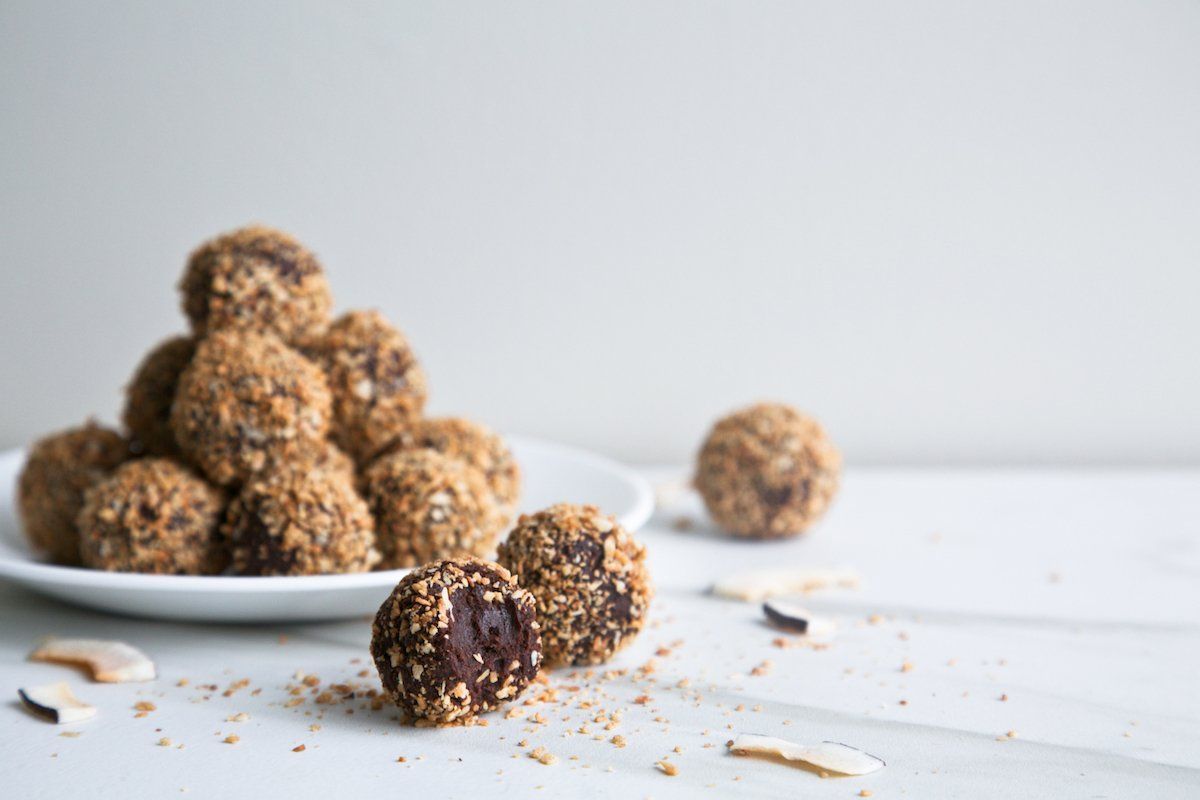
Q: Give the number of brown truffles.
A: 13